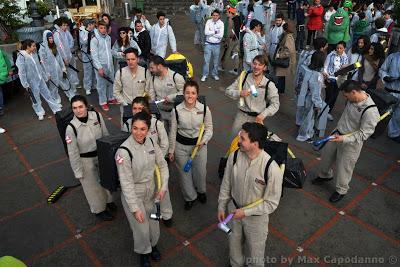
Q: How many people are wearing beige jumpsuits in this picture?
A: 9